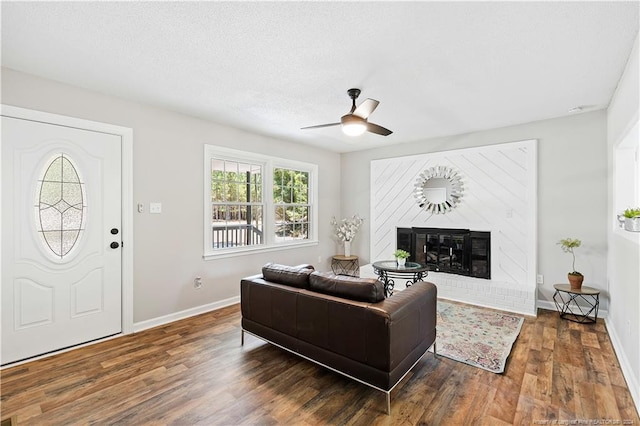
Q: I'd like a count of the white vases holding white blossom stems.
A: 1